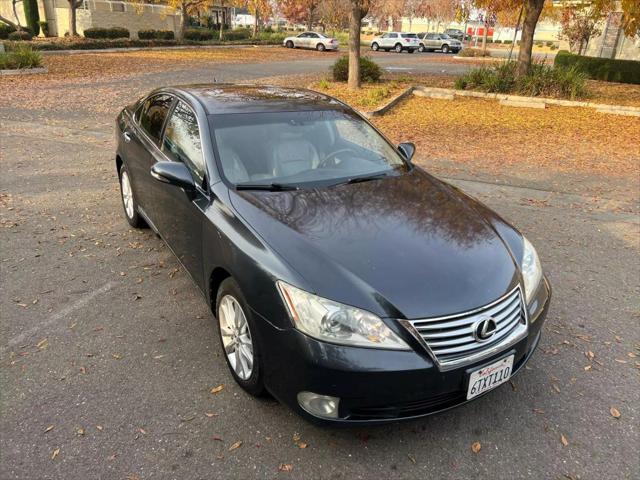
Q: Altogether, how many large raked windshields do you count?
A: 1